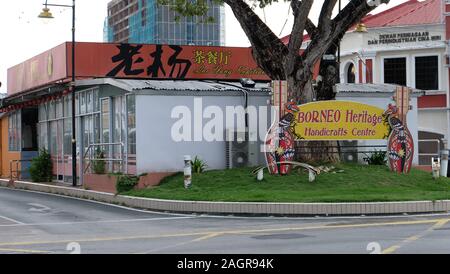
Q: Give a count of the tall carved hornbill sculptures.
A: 2